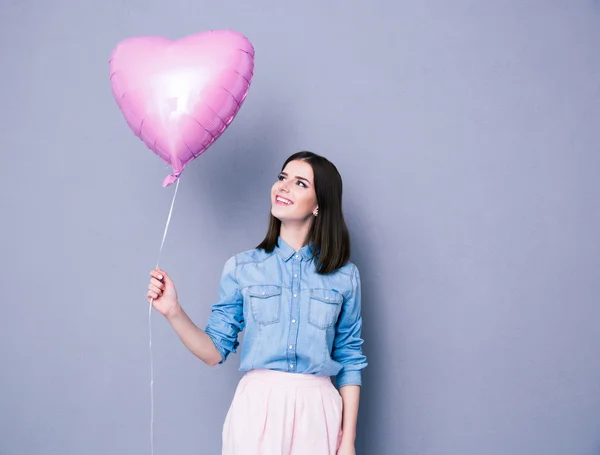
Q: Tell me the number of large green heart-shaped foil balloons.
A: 0